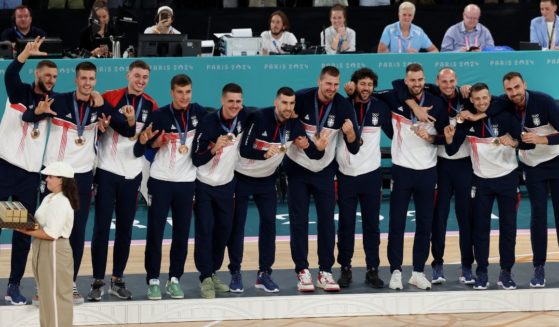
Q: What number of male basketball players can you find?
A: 12